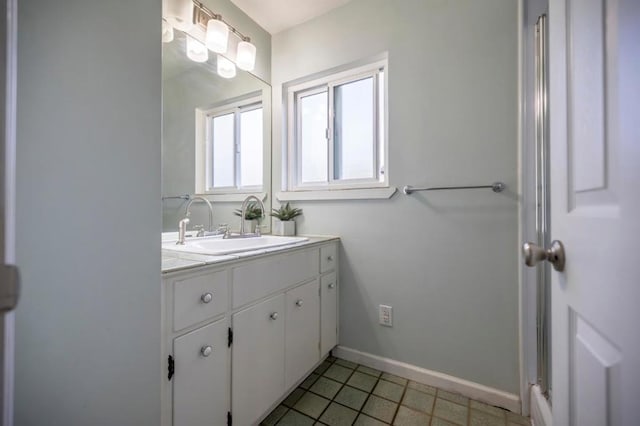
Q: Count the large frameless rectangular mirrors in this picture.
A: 1